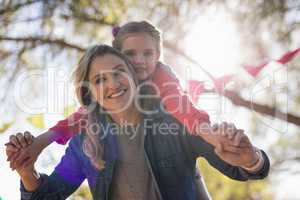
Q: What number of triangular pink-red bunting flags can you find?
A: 4